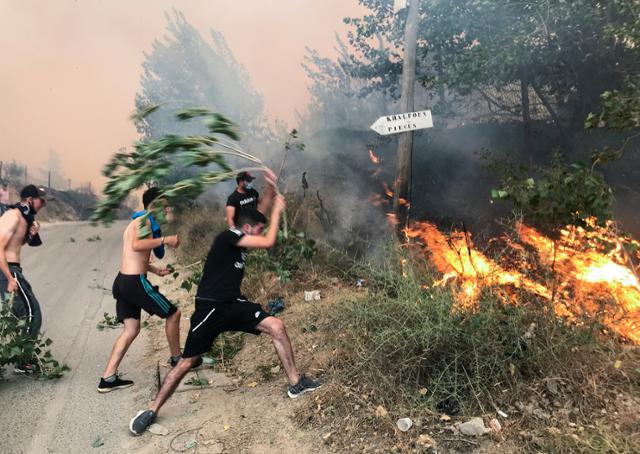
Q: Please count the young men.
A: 4